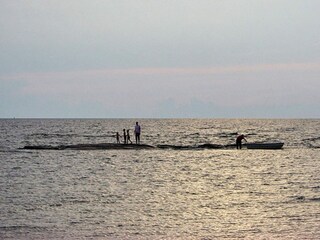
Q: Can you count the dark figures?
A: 5